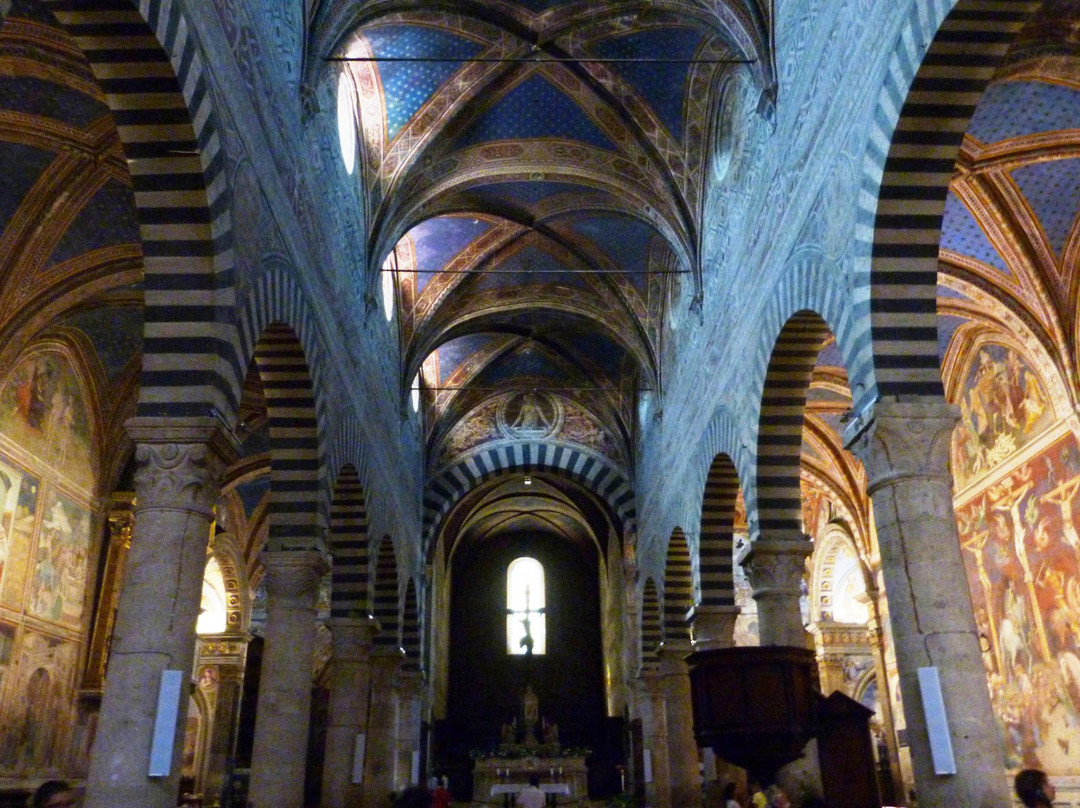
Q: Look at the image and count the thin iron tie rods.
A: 3